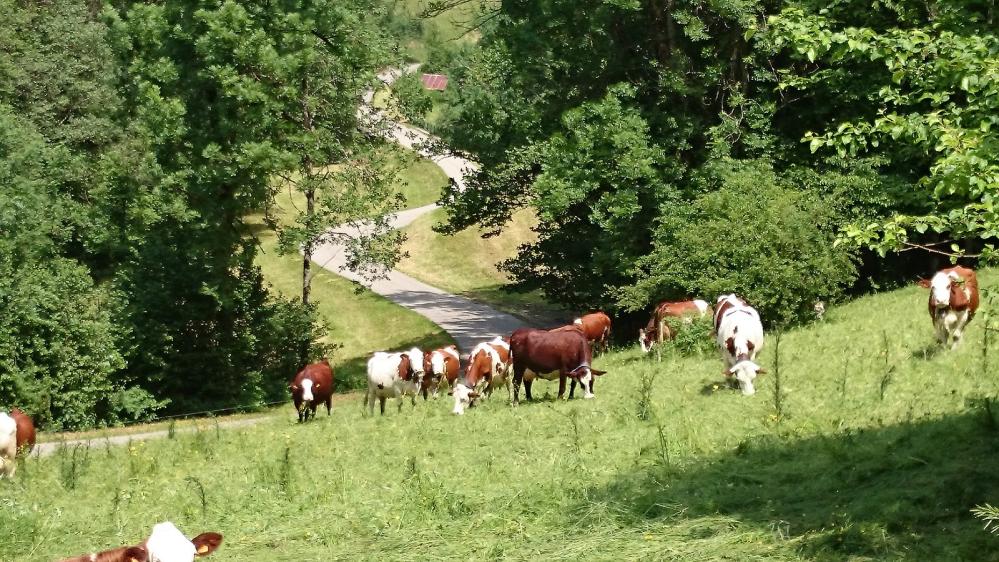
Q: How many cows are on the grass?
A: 12